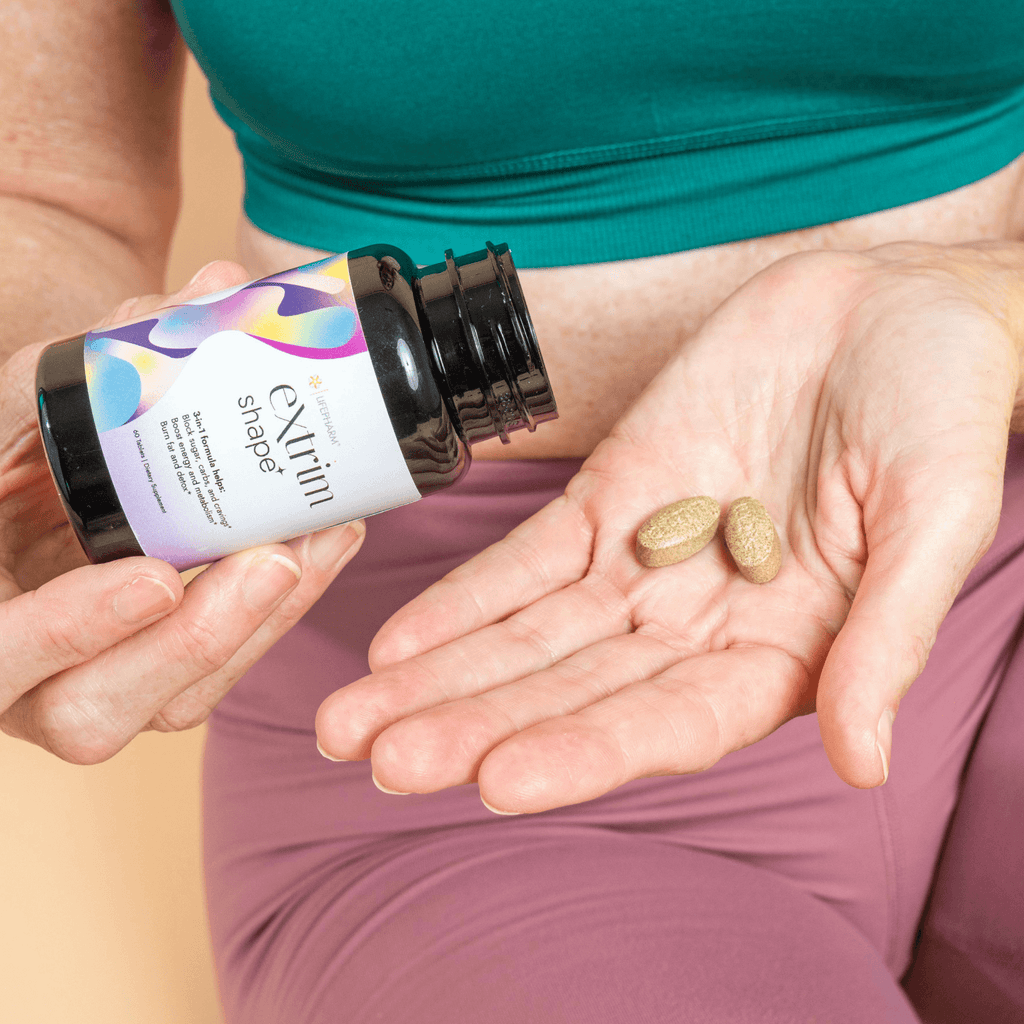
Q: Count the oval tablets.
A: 2